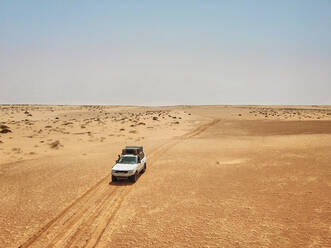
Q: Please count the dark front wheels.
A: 2